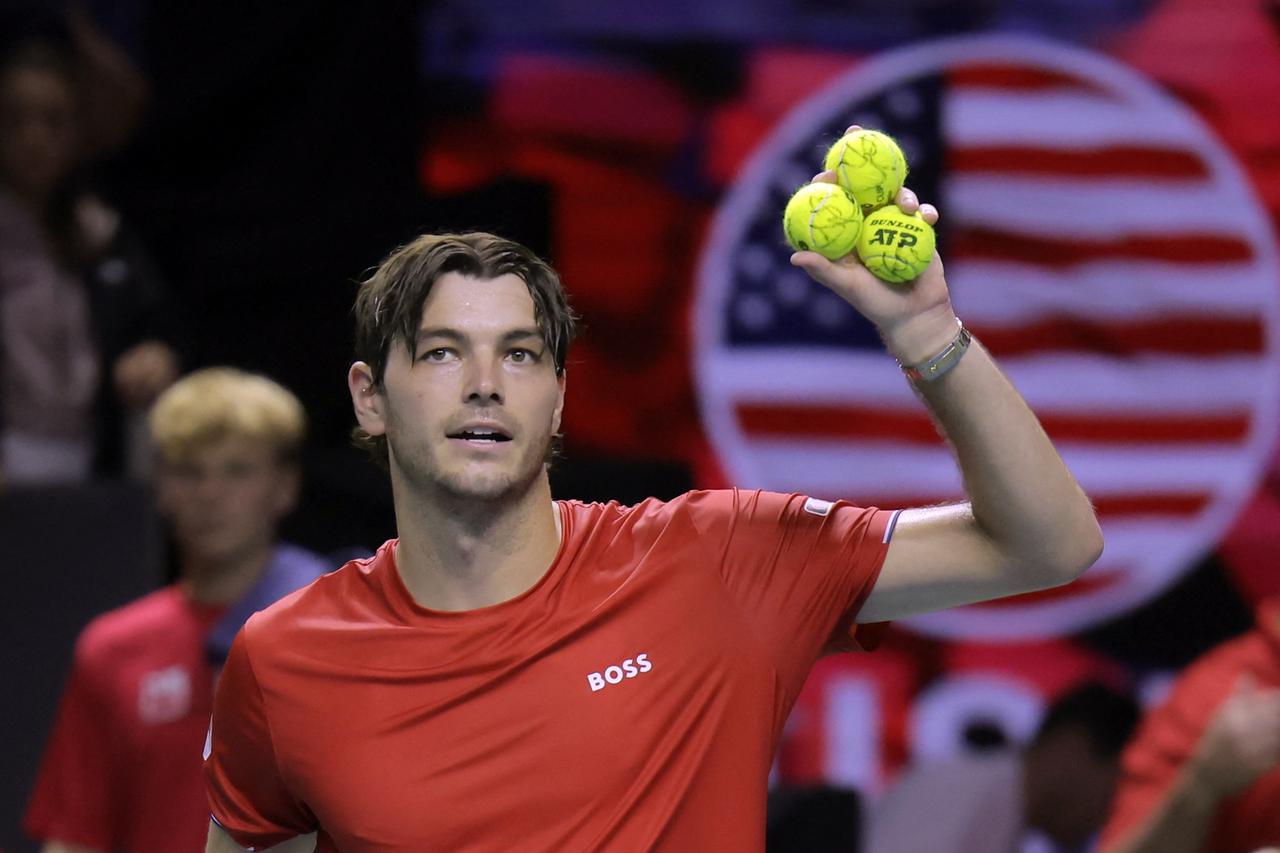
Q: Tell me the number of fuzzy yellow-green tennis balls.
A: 3